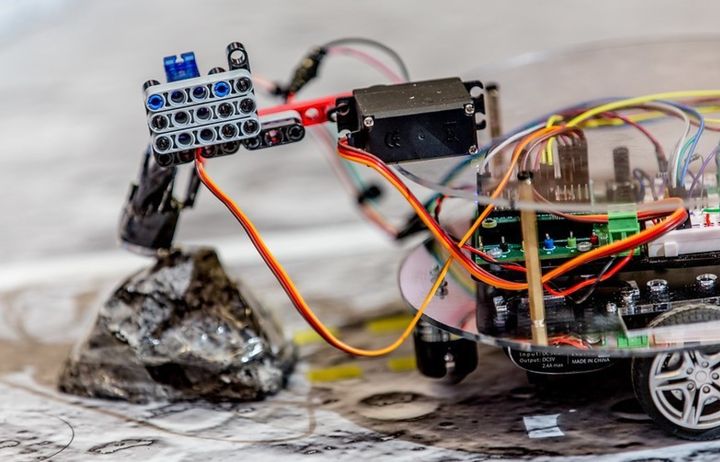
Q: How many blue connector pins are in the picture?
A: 2